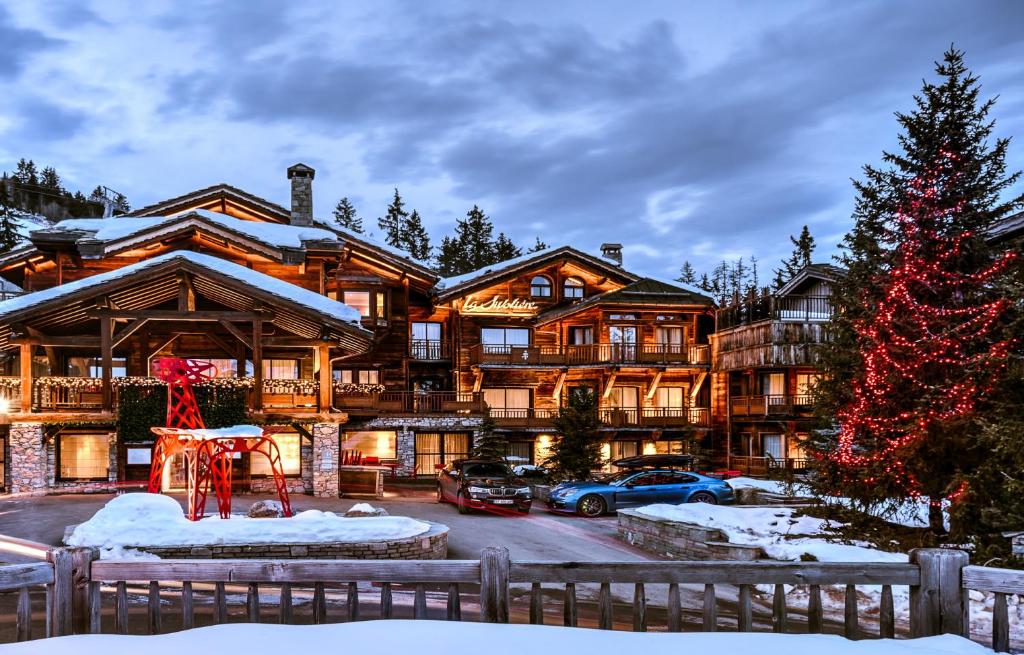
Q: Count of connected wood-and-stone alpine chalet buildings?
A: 3